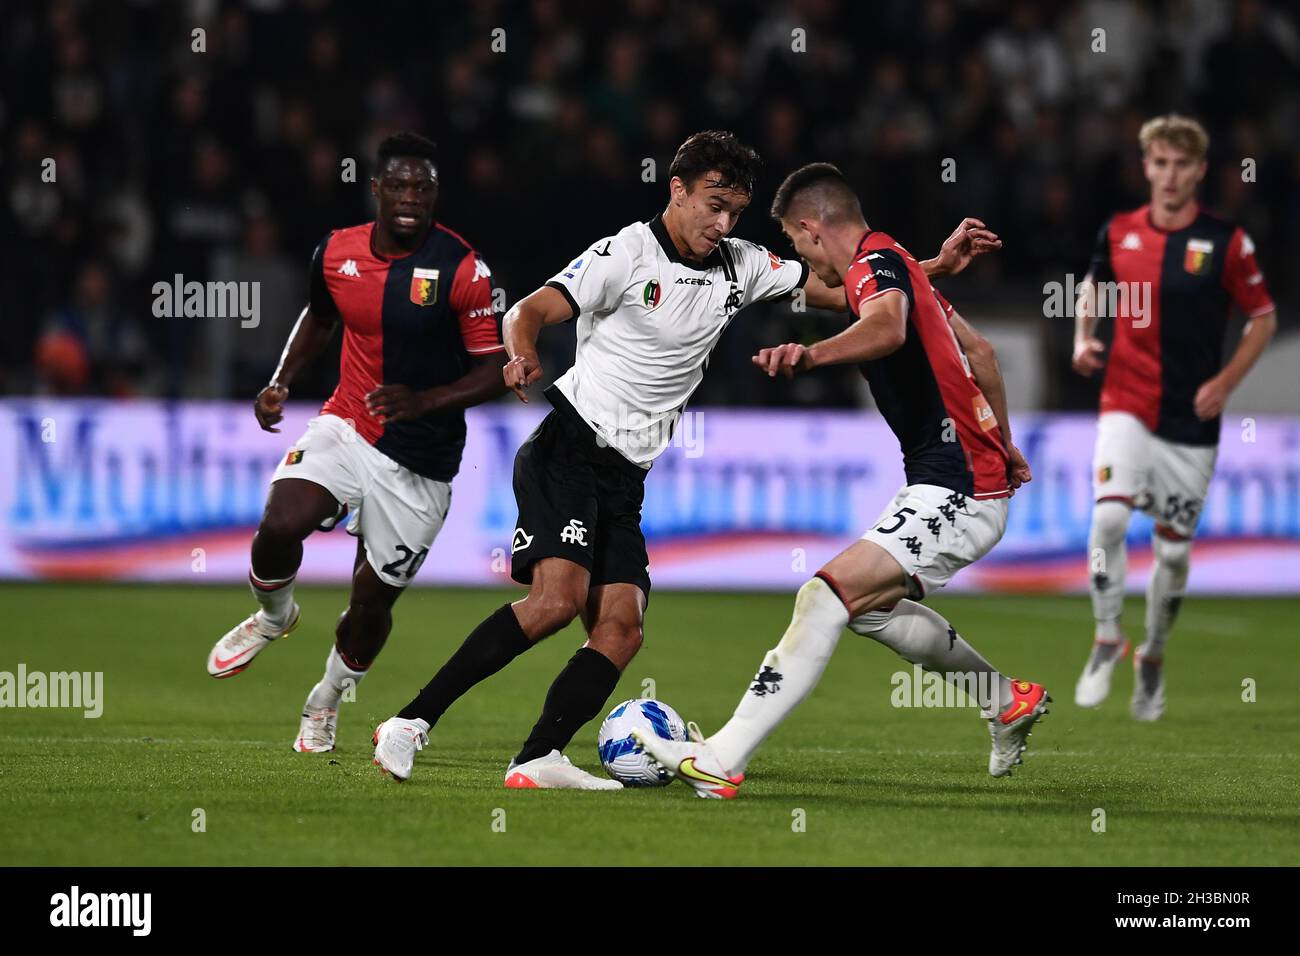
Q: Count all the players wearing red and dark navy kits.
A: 3